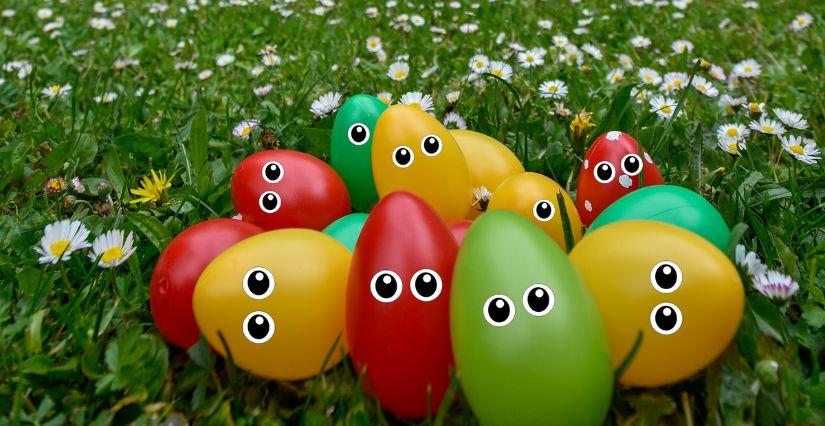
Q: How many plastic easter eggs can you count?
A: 14